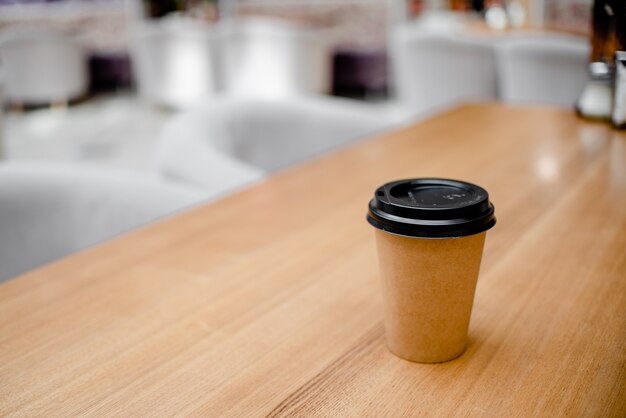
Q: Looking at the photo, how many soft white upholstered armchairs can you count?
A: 7